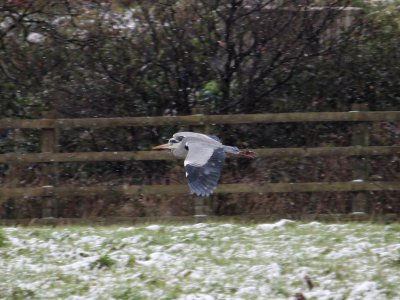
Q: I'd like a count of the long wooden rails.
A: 3